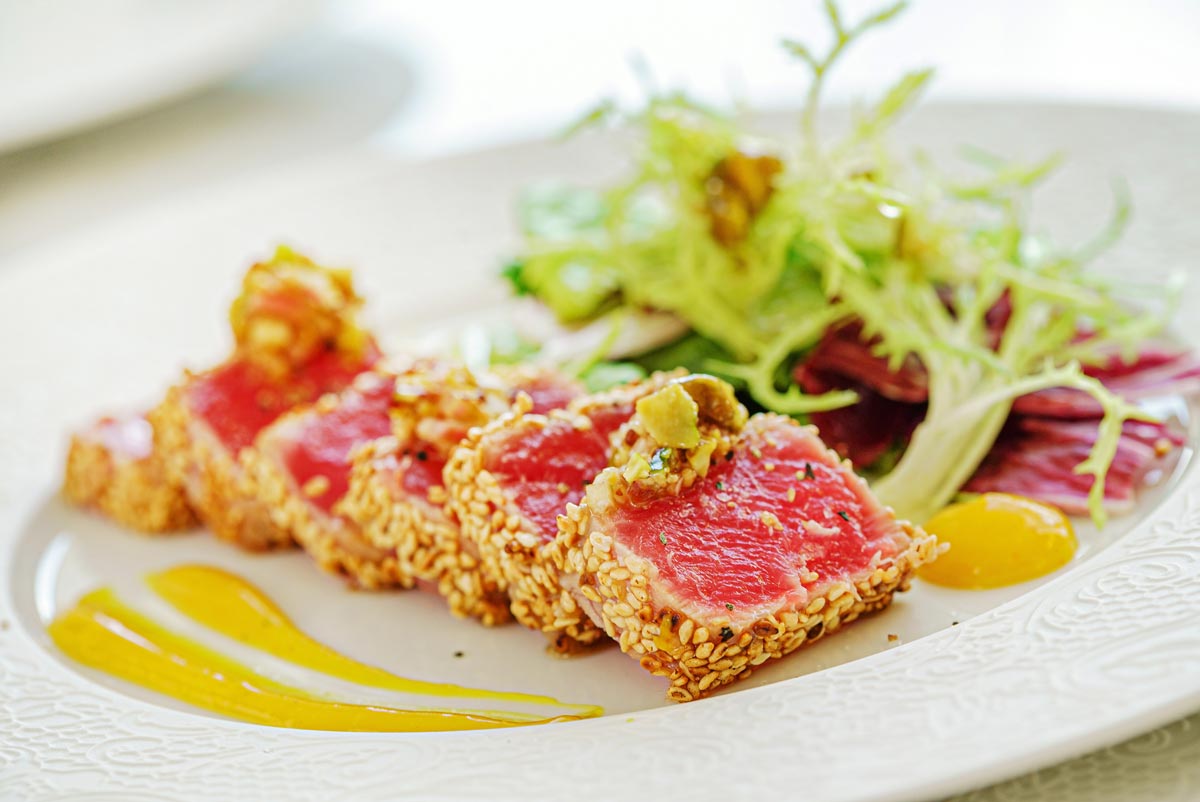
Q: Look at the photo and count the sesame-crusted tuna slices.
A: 6